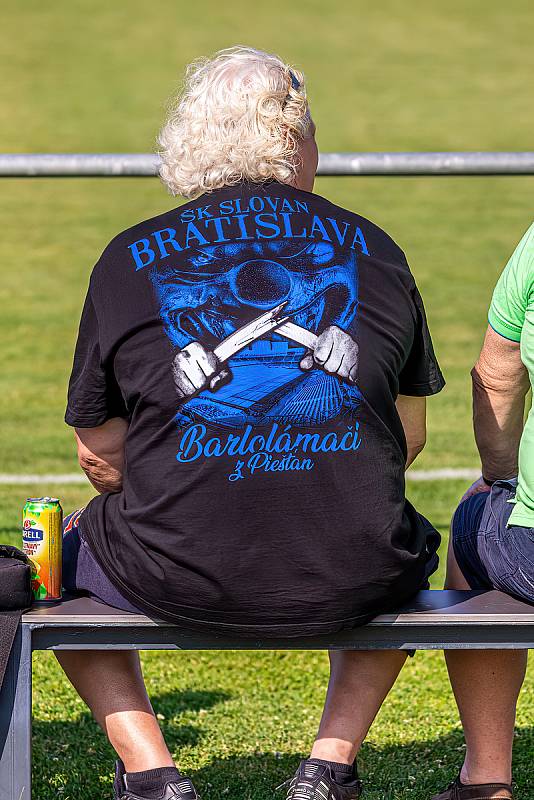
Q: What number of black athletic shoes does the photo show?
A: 2